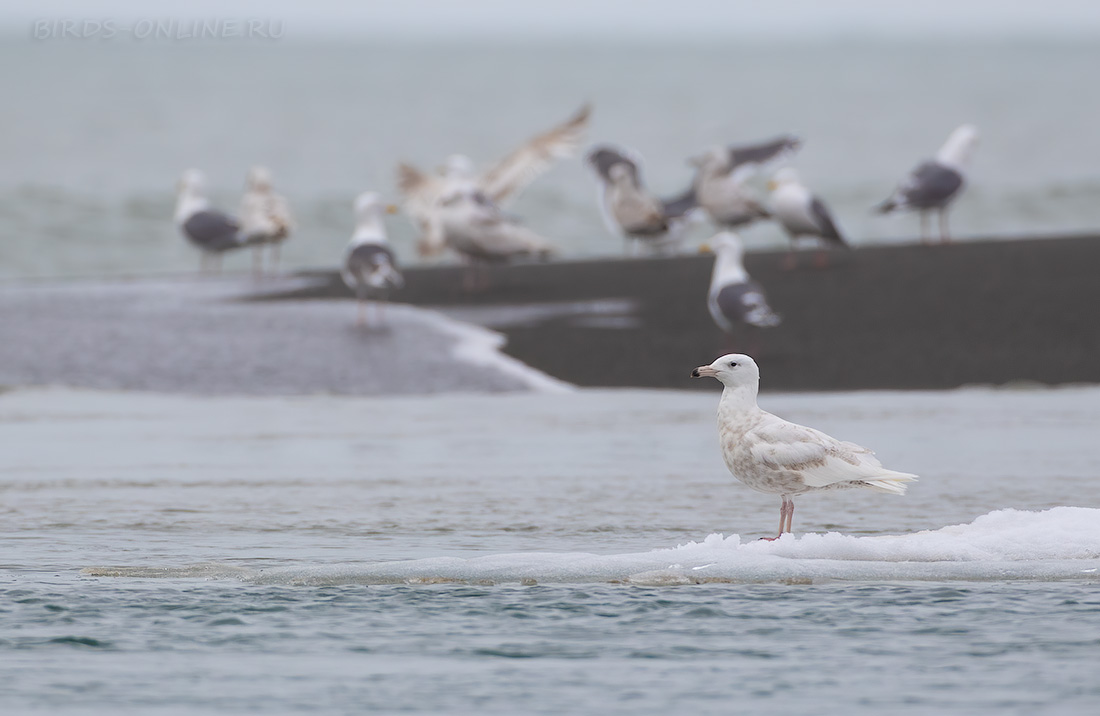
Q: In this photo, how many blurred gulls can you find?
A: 11